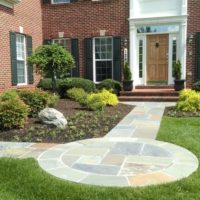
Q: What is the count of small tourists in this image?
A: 0